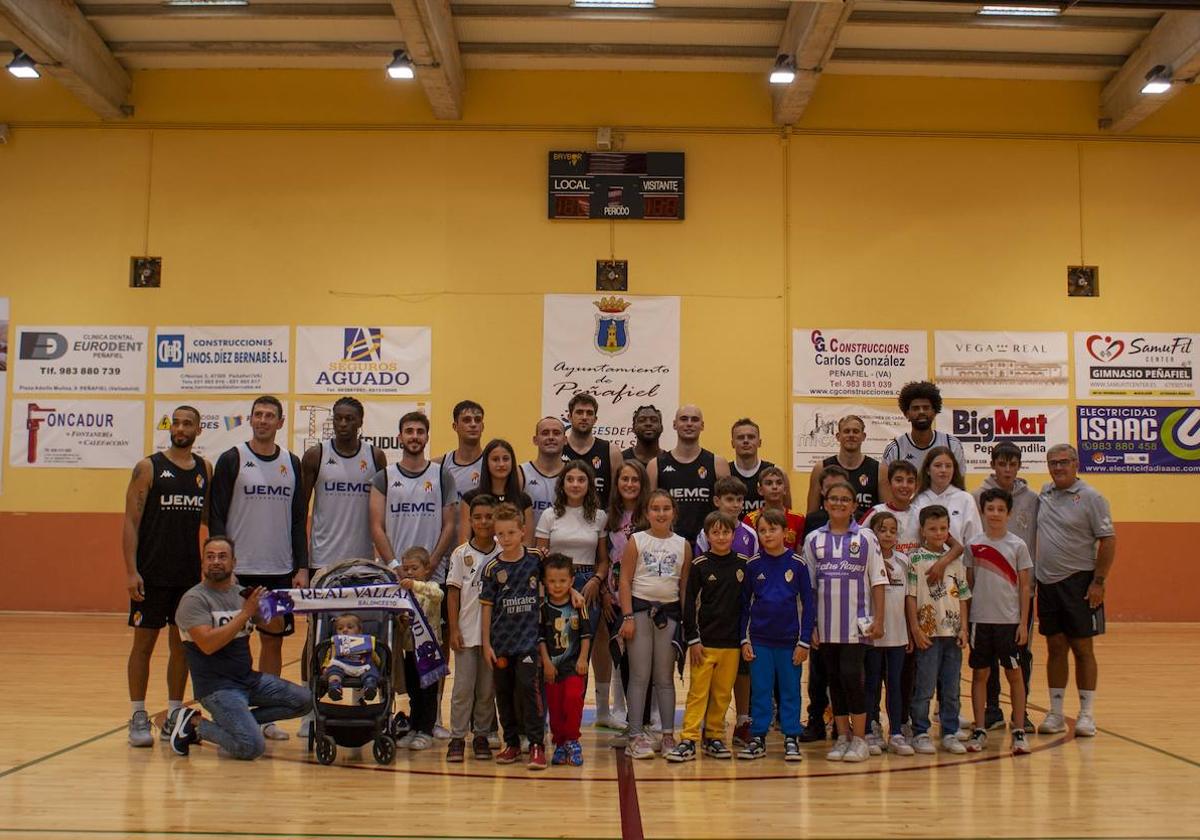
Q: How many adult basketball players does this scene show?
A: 12